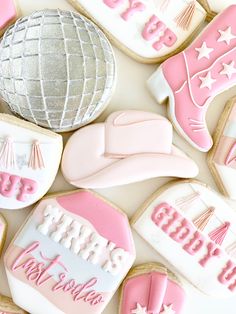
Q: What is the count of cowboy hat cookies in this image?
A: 1